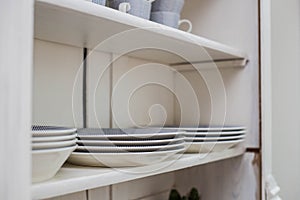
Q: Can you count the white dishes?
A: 12